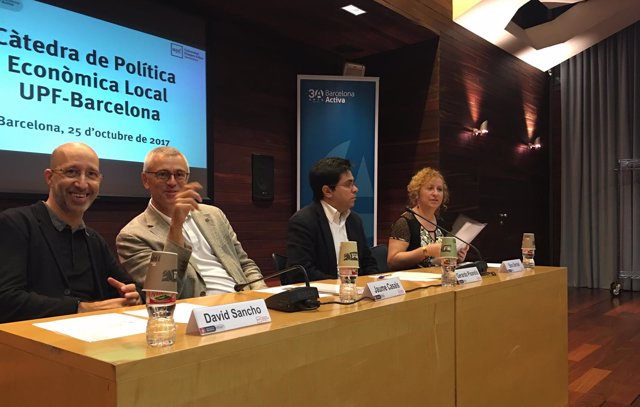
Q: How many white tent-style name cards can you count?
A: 4